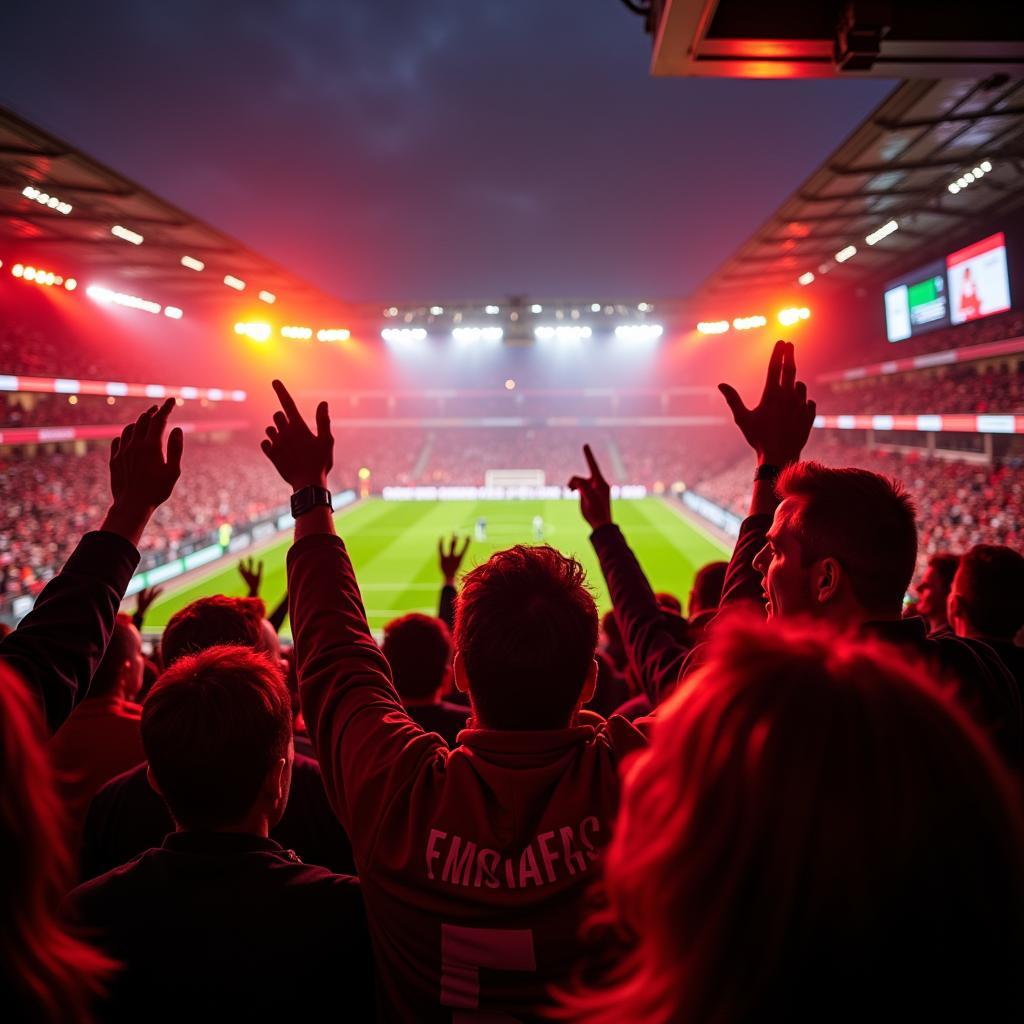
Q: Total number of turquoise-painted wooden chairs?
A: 0